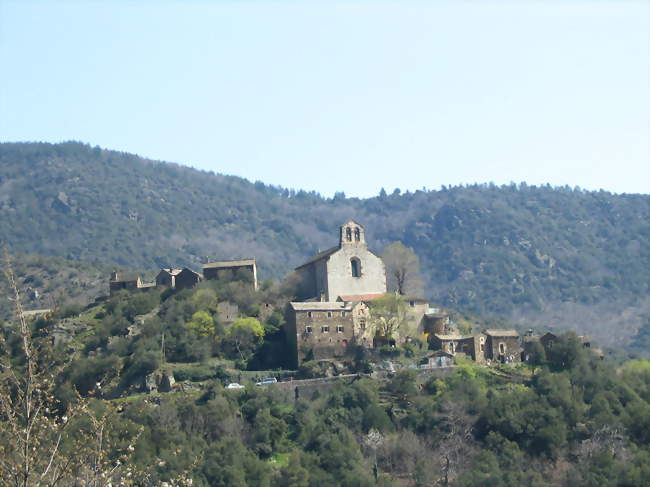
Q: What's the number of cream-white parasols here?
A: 0